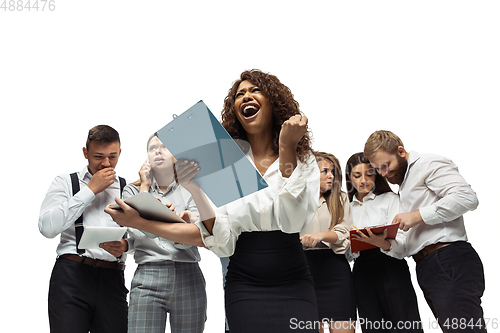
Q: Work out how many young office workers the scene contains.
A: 6